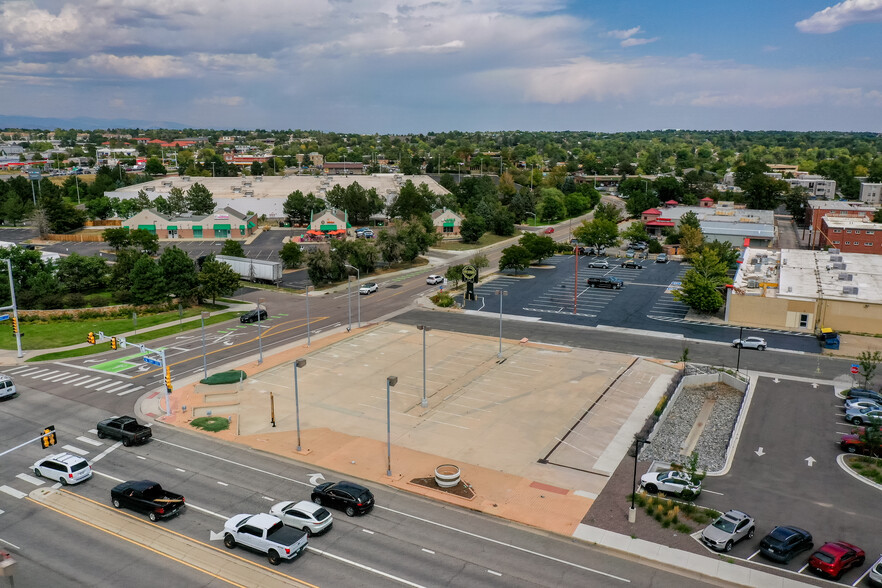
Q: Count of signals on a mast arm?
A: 3